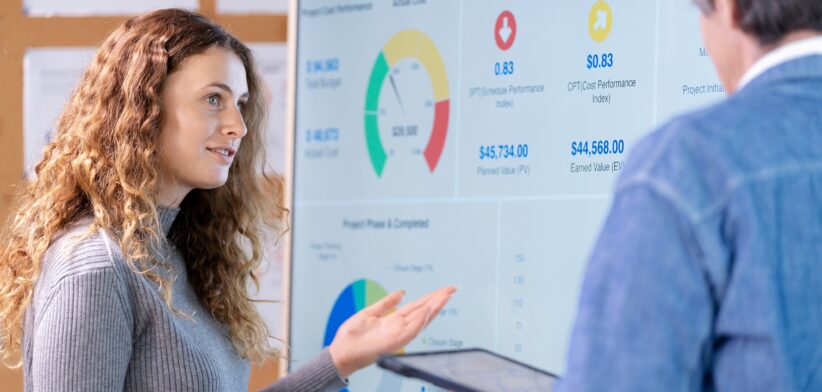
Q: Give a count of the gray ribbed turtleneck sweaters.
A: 1